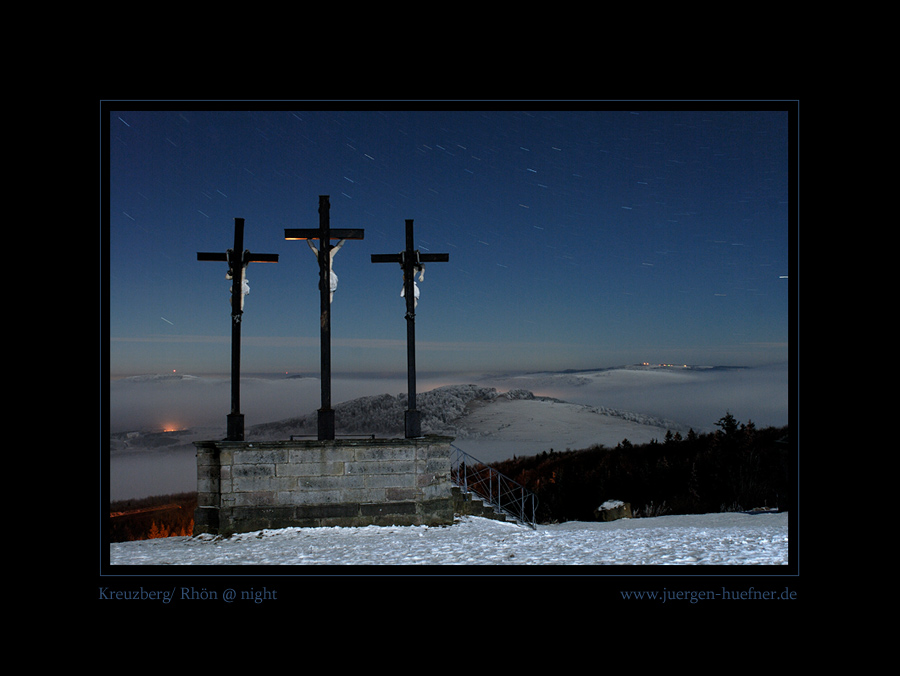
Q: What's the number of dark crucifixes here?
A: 3